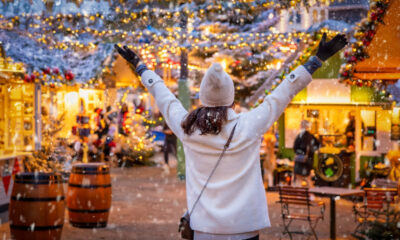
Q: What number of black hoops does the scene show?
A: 7